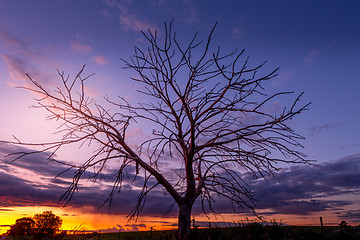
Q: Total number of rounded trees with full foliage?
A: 2